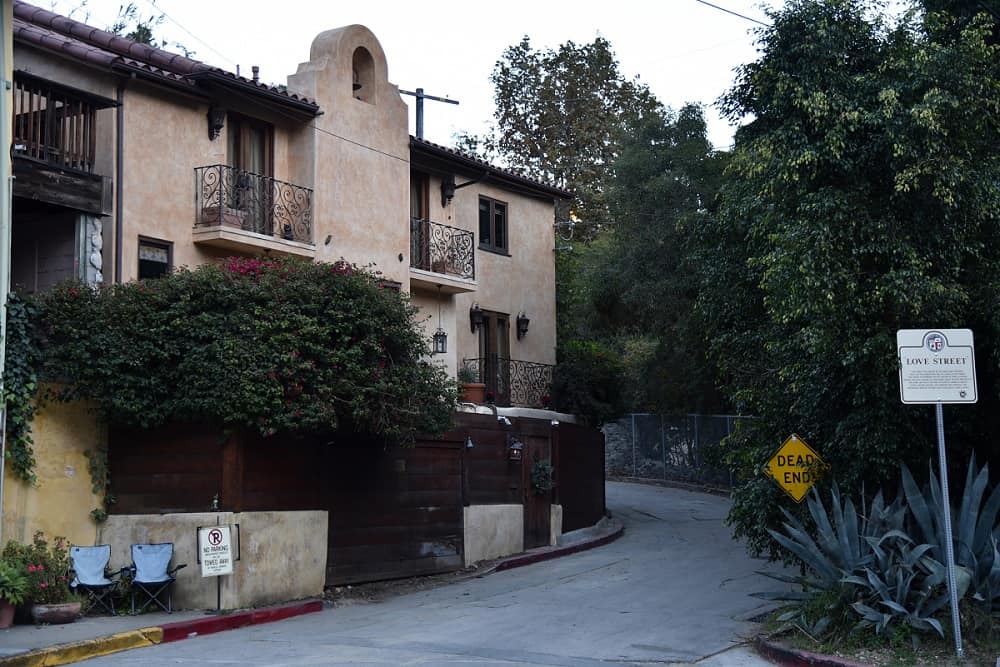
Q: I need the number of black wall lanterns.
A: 4